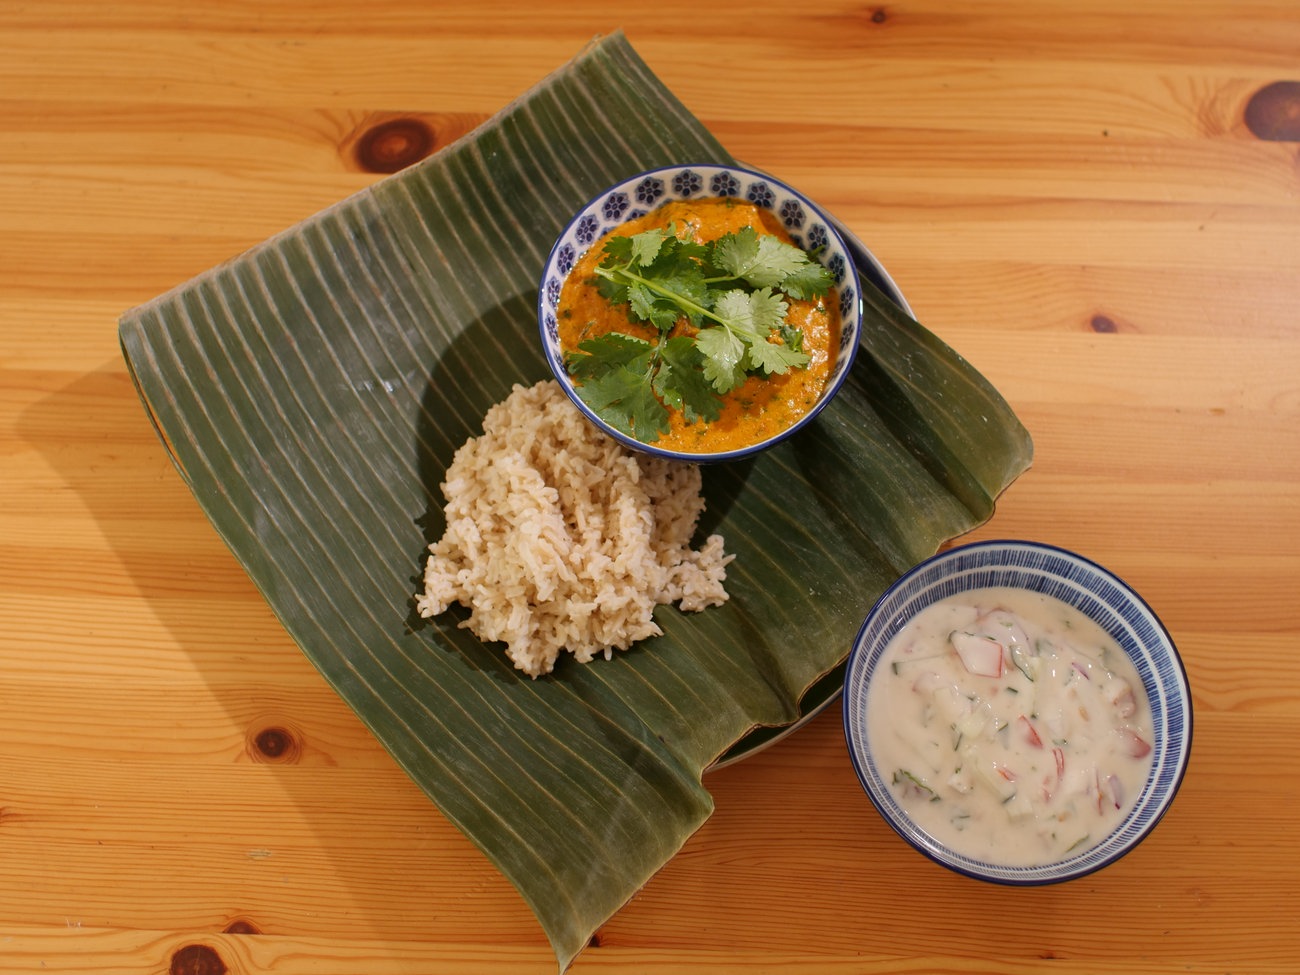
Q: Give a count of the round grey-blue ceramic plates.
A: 1